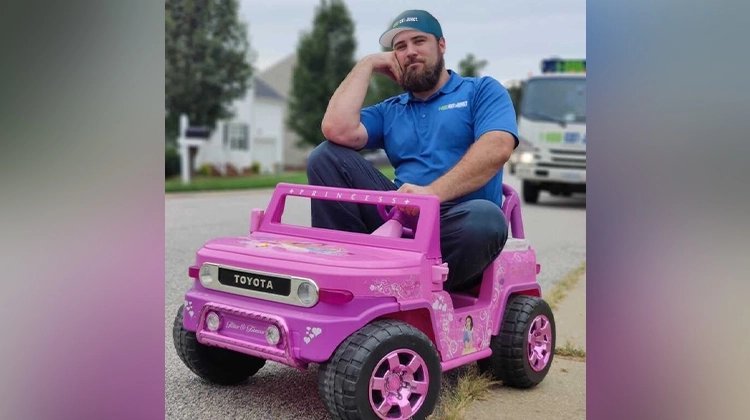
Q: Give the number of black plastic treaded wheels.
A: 3